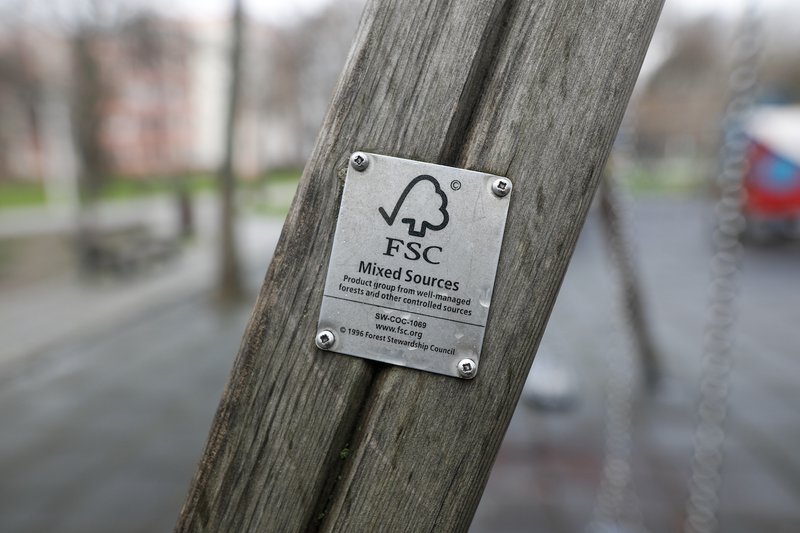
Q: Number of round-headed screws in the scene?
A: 4